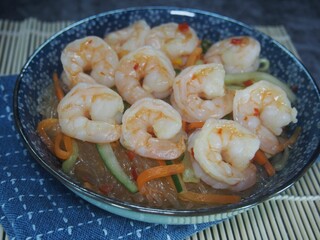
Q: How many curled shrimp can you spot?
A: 10